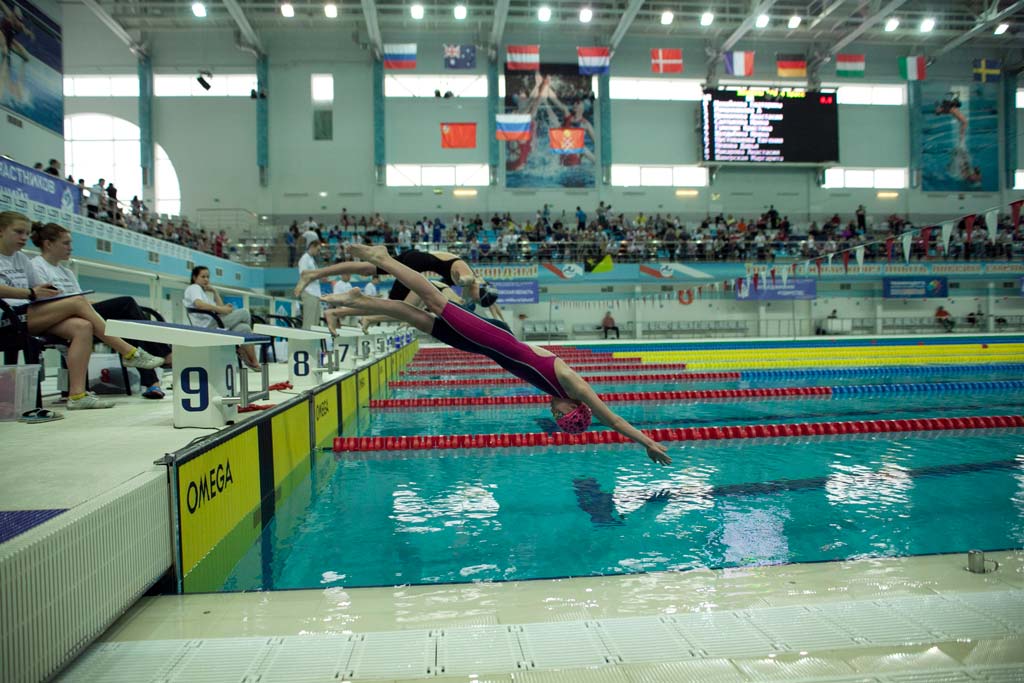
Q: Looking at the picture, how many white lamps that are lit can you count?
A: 14